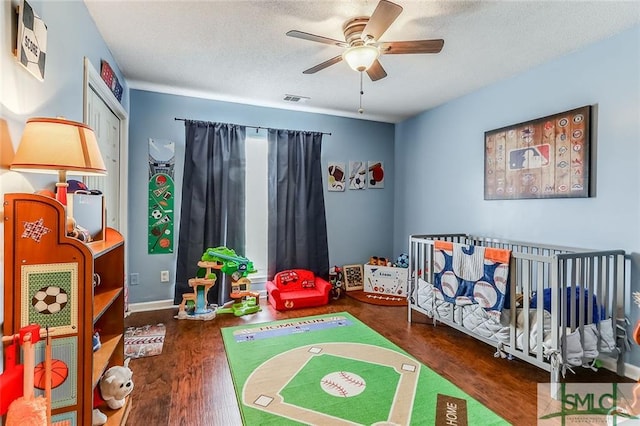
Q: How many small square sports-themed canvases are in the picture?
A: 3